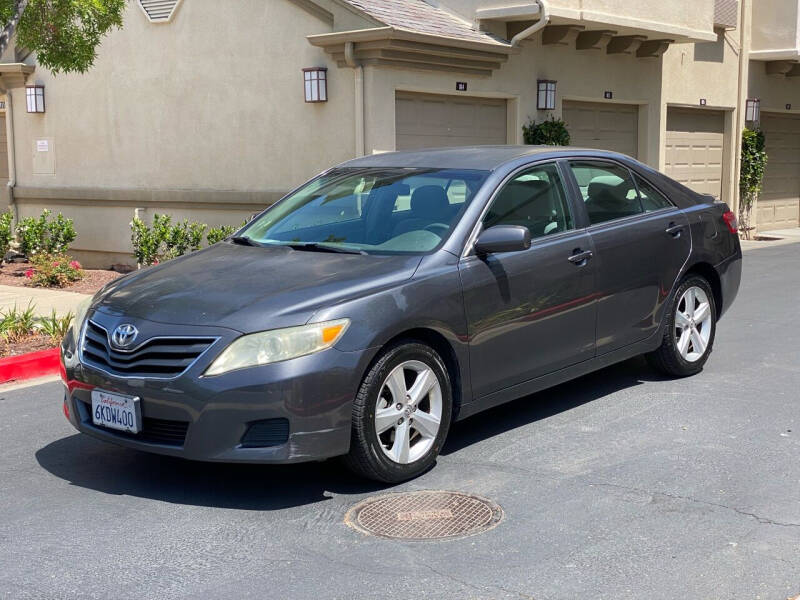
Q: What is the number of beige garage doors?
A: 4